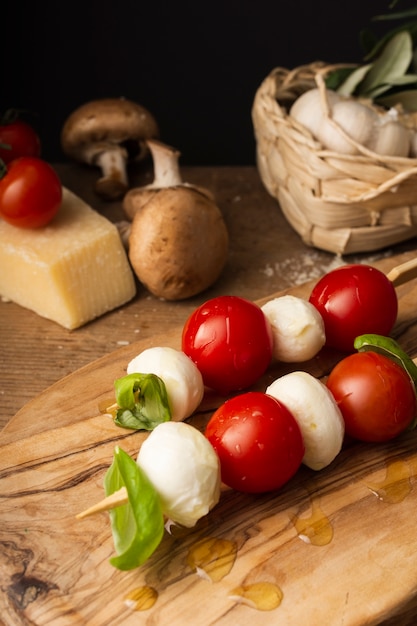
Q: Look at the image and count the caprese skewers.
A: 2